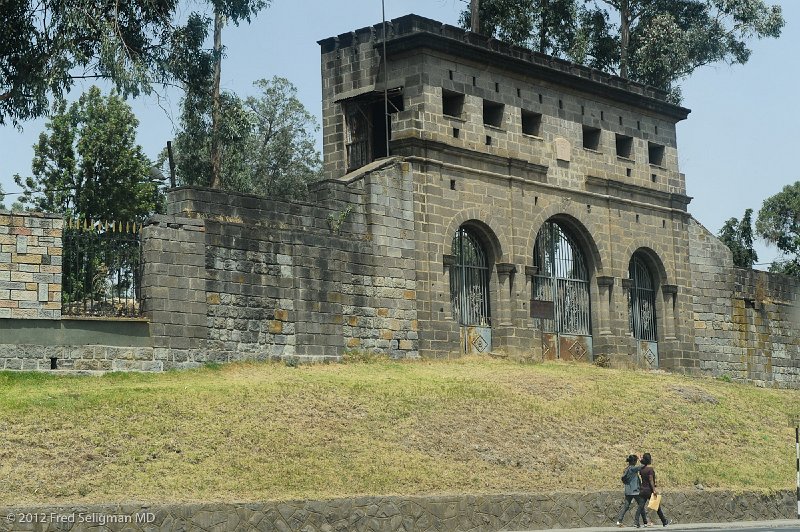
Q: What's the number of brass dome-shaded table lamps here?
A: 0